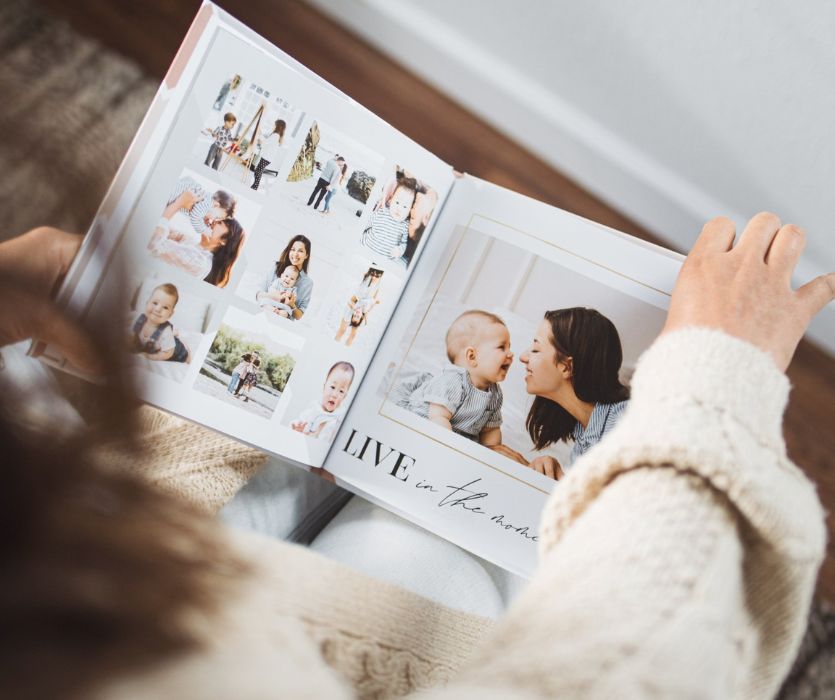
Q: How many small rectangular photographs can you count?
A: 9